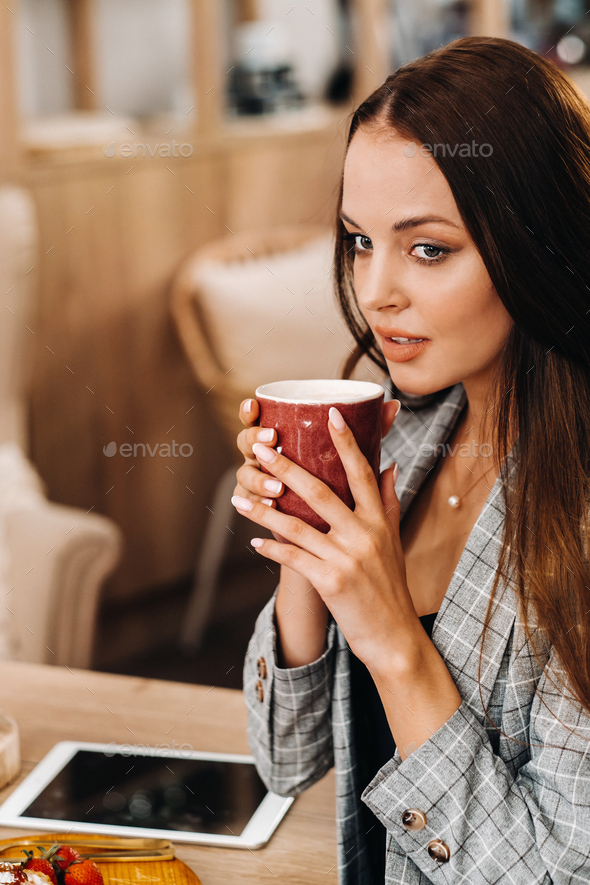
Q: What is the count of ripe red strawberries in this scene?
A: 3